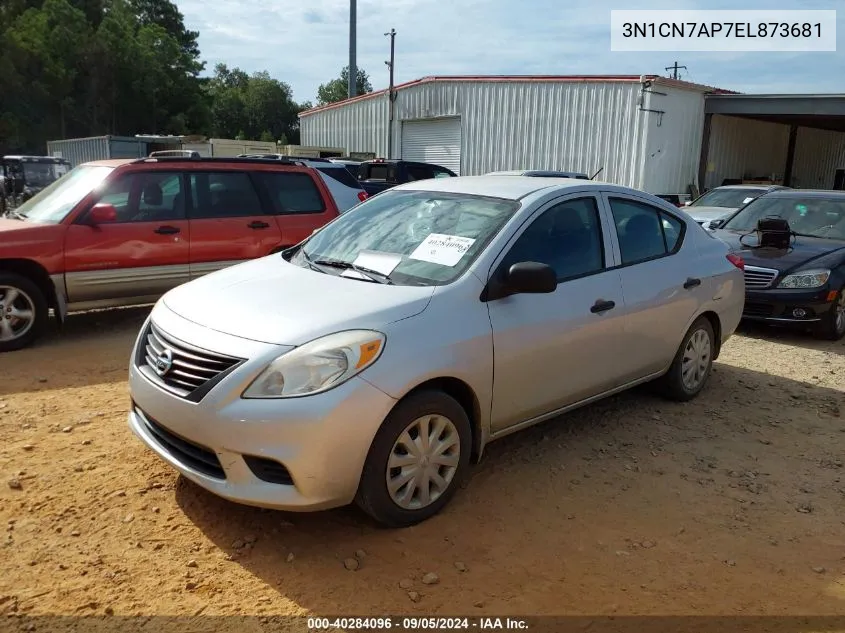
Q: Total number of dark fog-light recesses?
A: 1